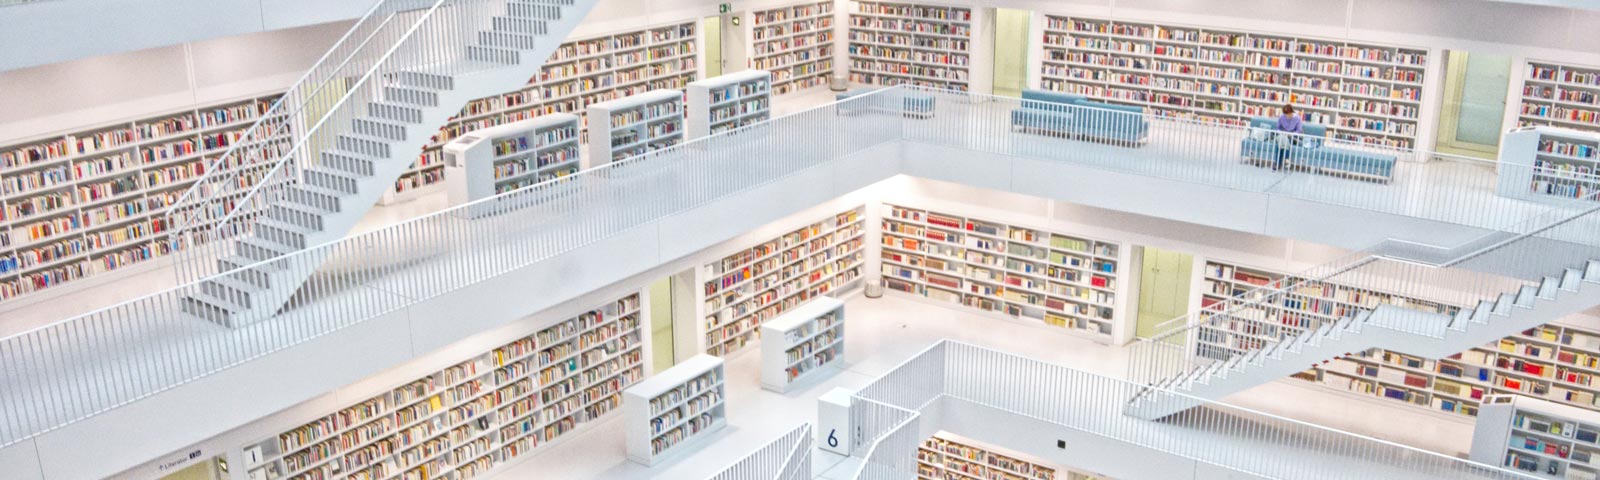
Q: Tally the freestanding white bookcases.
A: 7